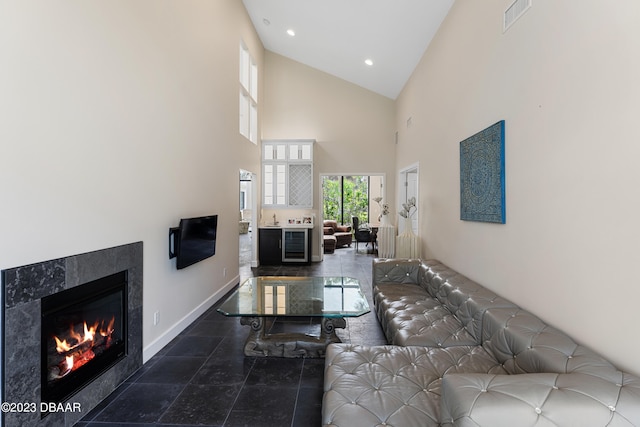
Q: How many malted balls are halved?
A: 0